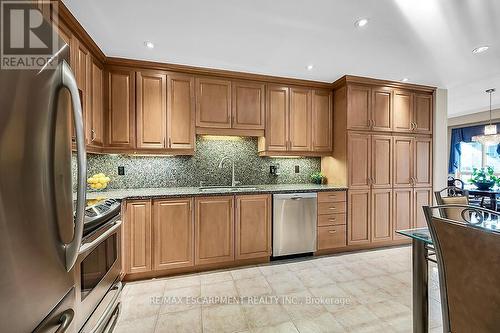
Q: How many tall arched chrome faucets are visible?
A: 1